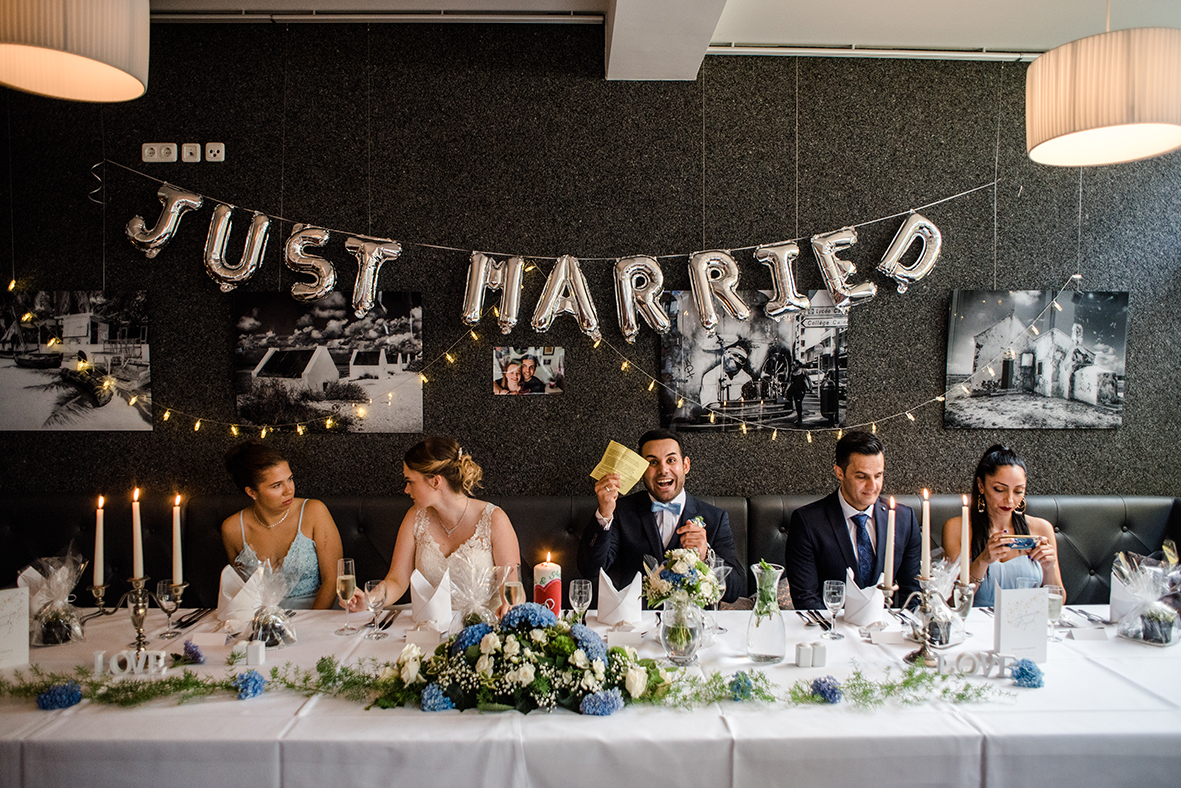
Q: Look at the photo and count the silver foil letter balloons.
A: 11